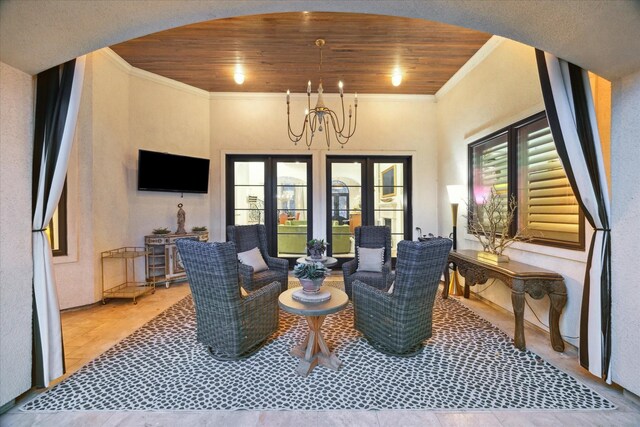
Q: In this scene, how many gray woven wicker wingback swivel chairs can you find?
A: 4